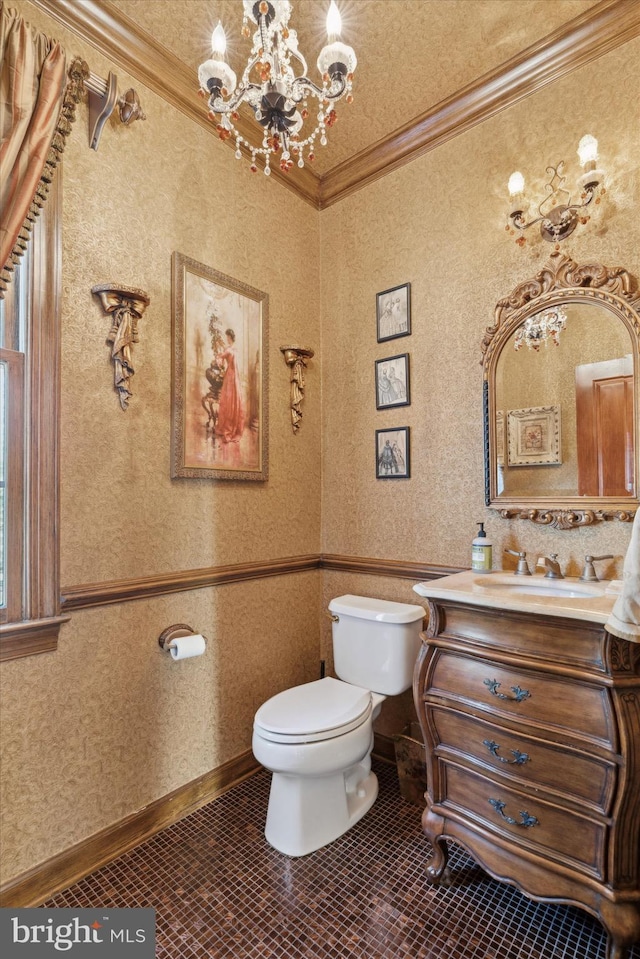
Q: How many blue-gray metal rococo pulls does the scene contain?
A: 3